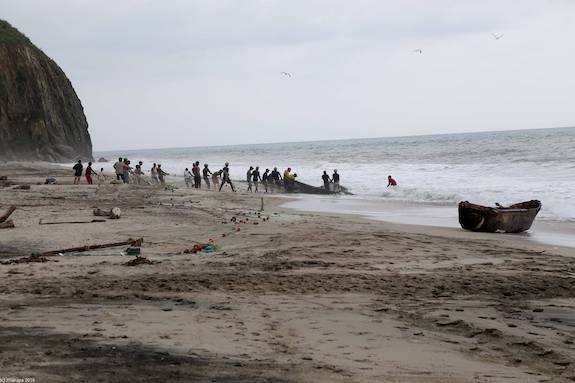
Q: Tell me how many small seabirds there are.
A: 3